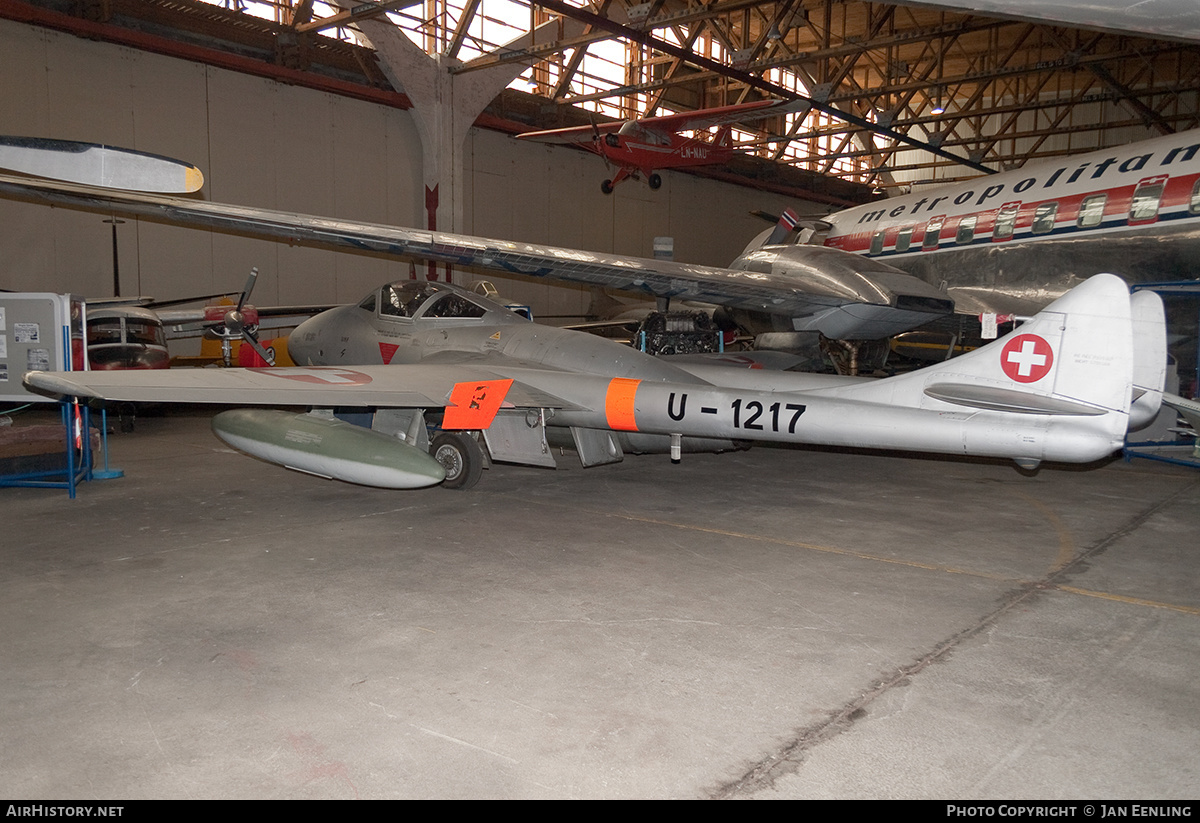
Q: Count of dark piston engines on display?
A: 1